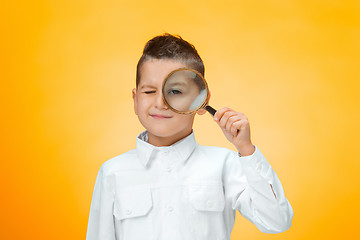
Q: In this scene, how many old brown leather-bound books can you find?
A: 0